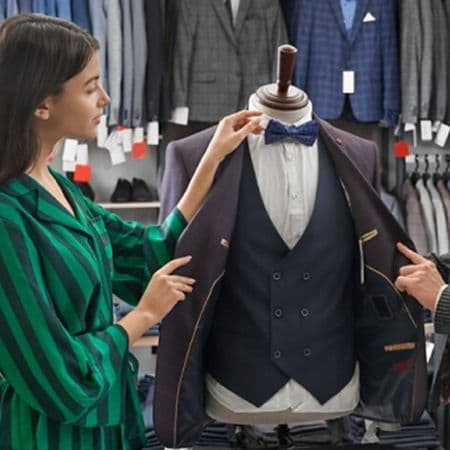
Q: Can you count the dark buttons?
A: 6